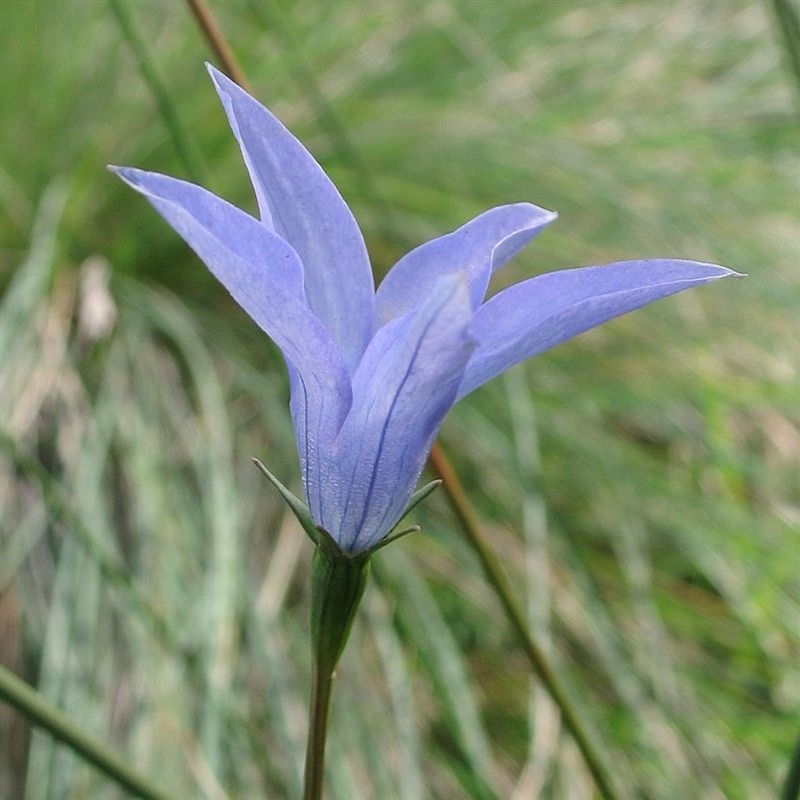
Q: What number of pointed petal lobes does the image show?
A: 5